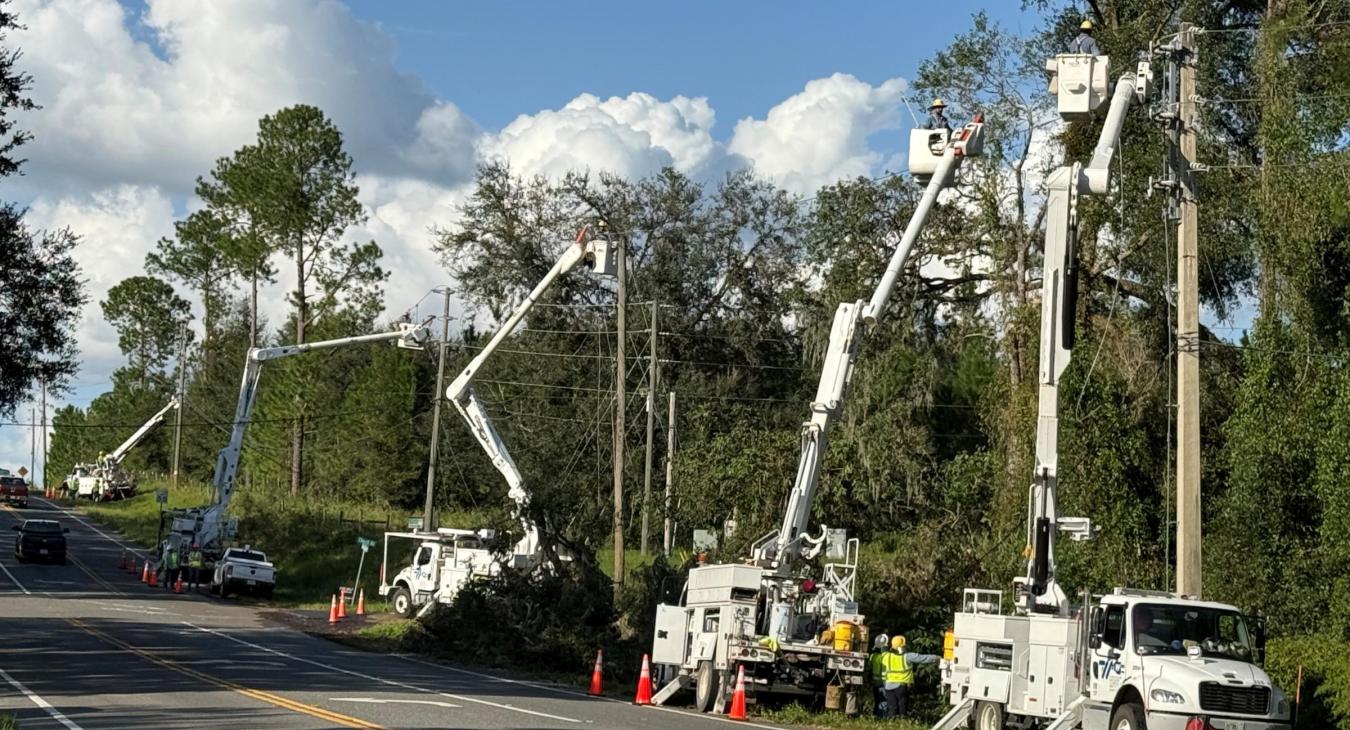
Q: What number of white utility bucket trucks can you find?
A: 5